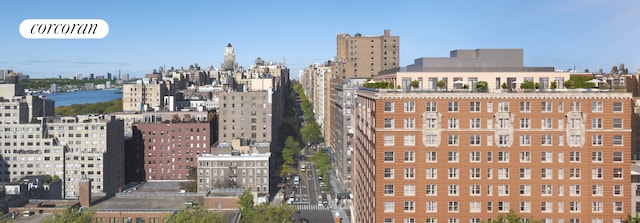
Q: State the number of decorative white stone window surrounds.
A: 3